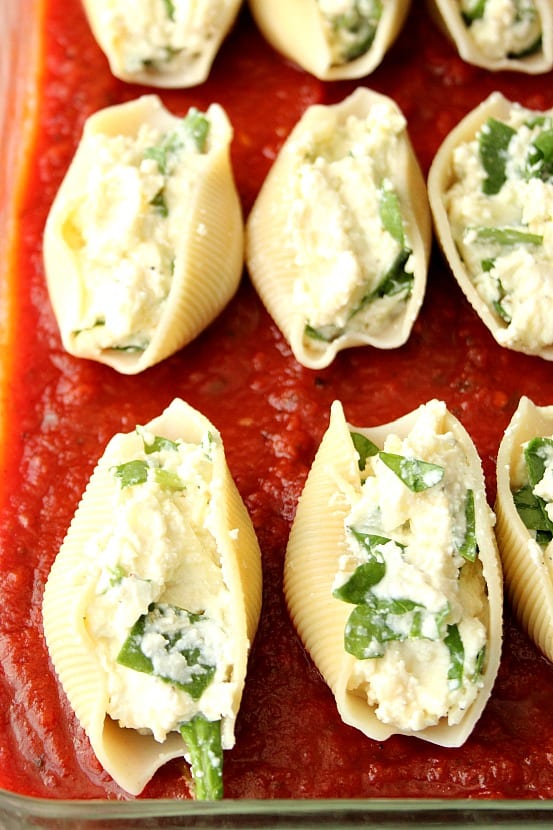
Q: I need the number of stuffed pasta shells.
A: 9